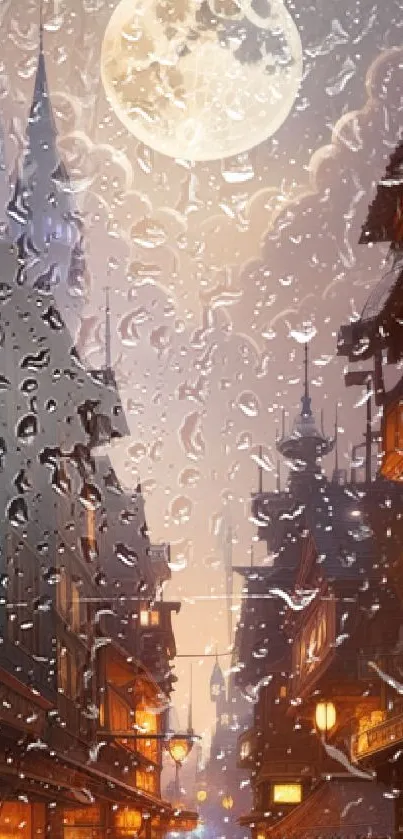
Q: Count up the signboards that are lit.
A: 1